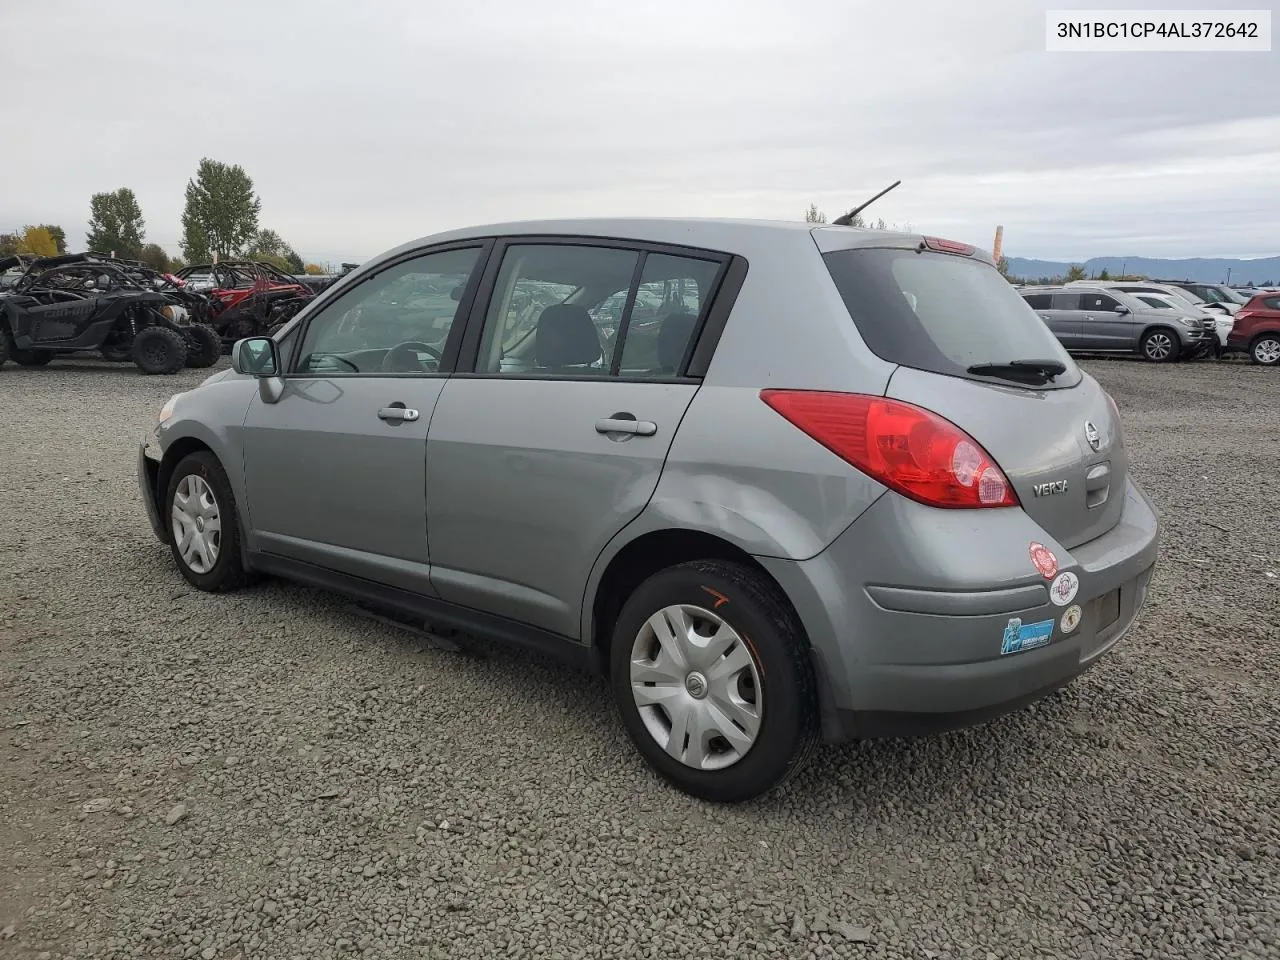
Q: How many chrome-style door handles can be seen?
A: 2